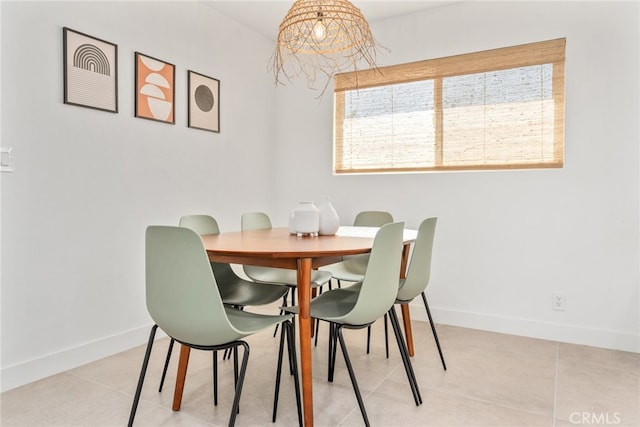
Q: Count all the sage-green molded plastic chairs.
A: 6